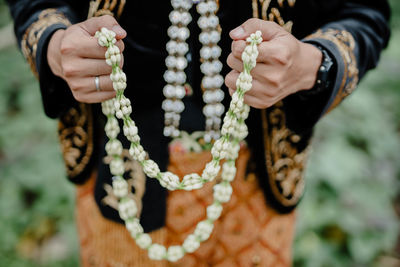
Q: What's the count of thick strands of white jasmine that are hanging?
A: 2